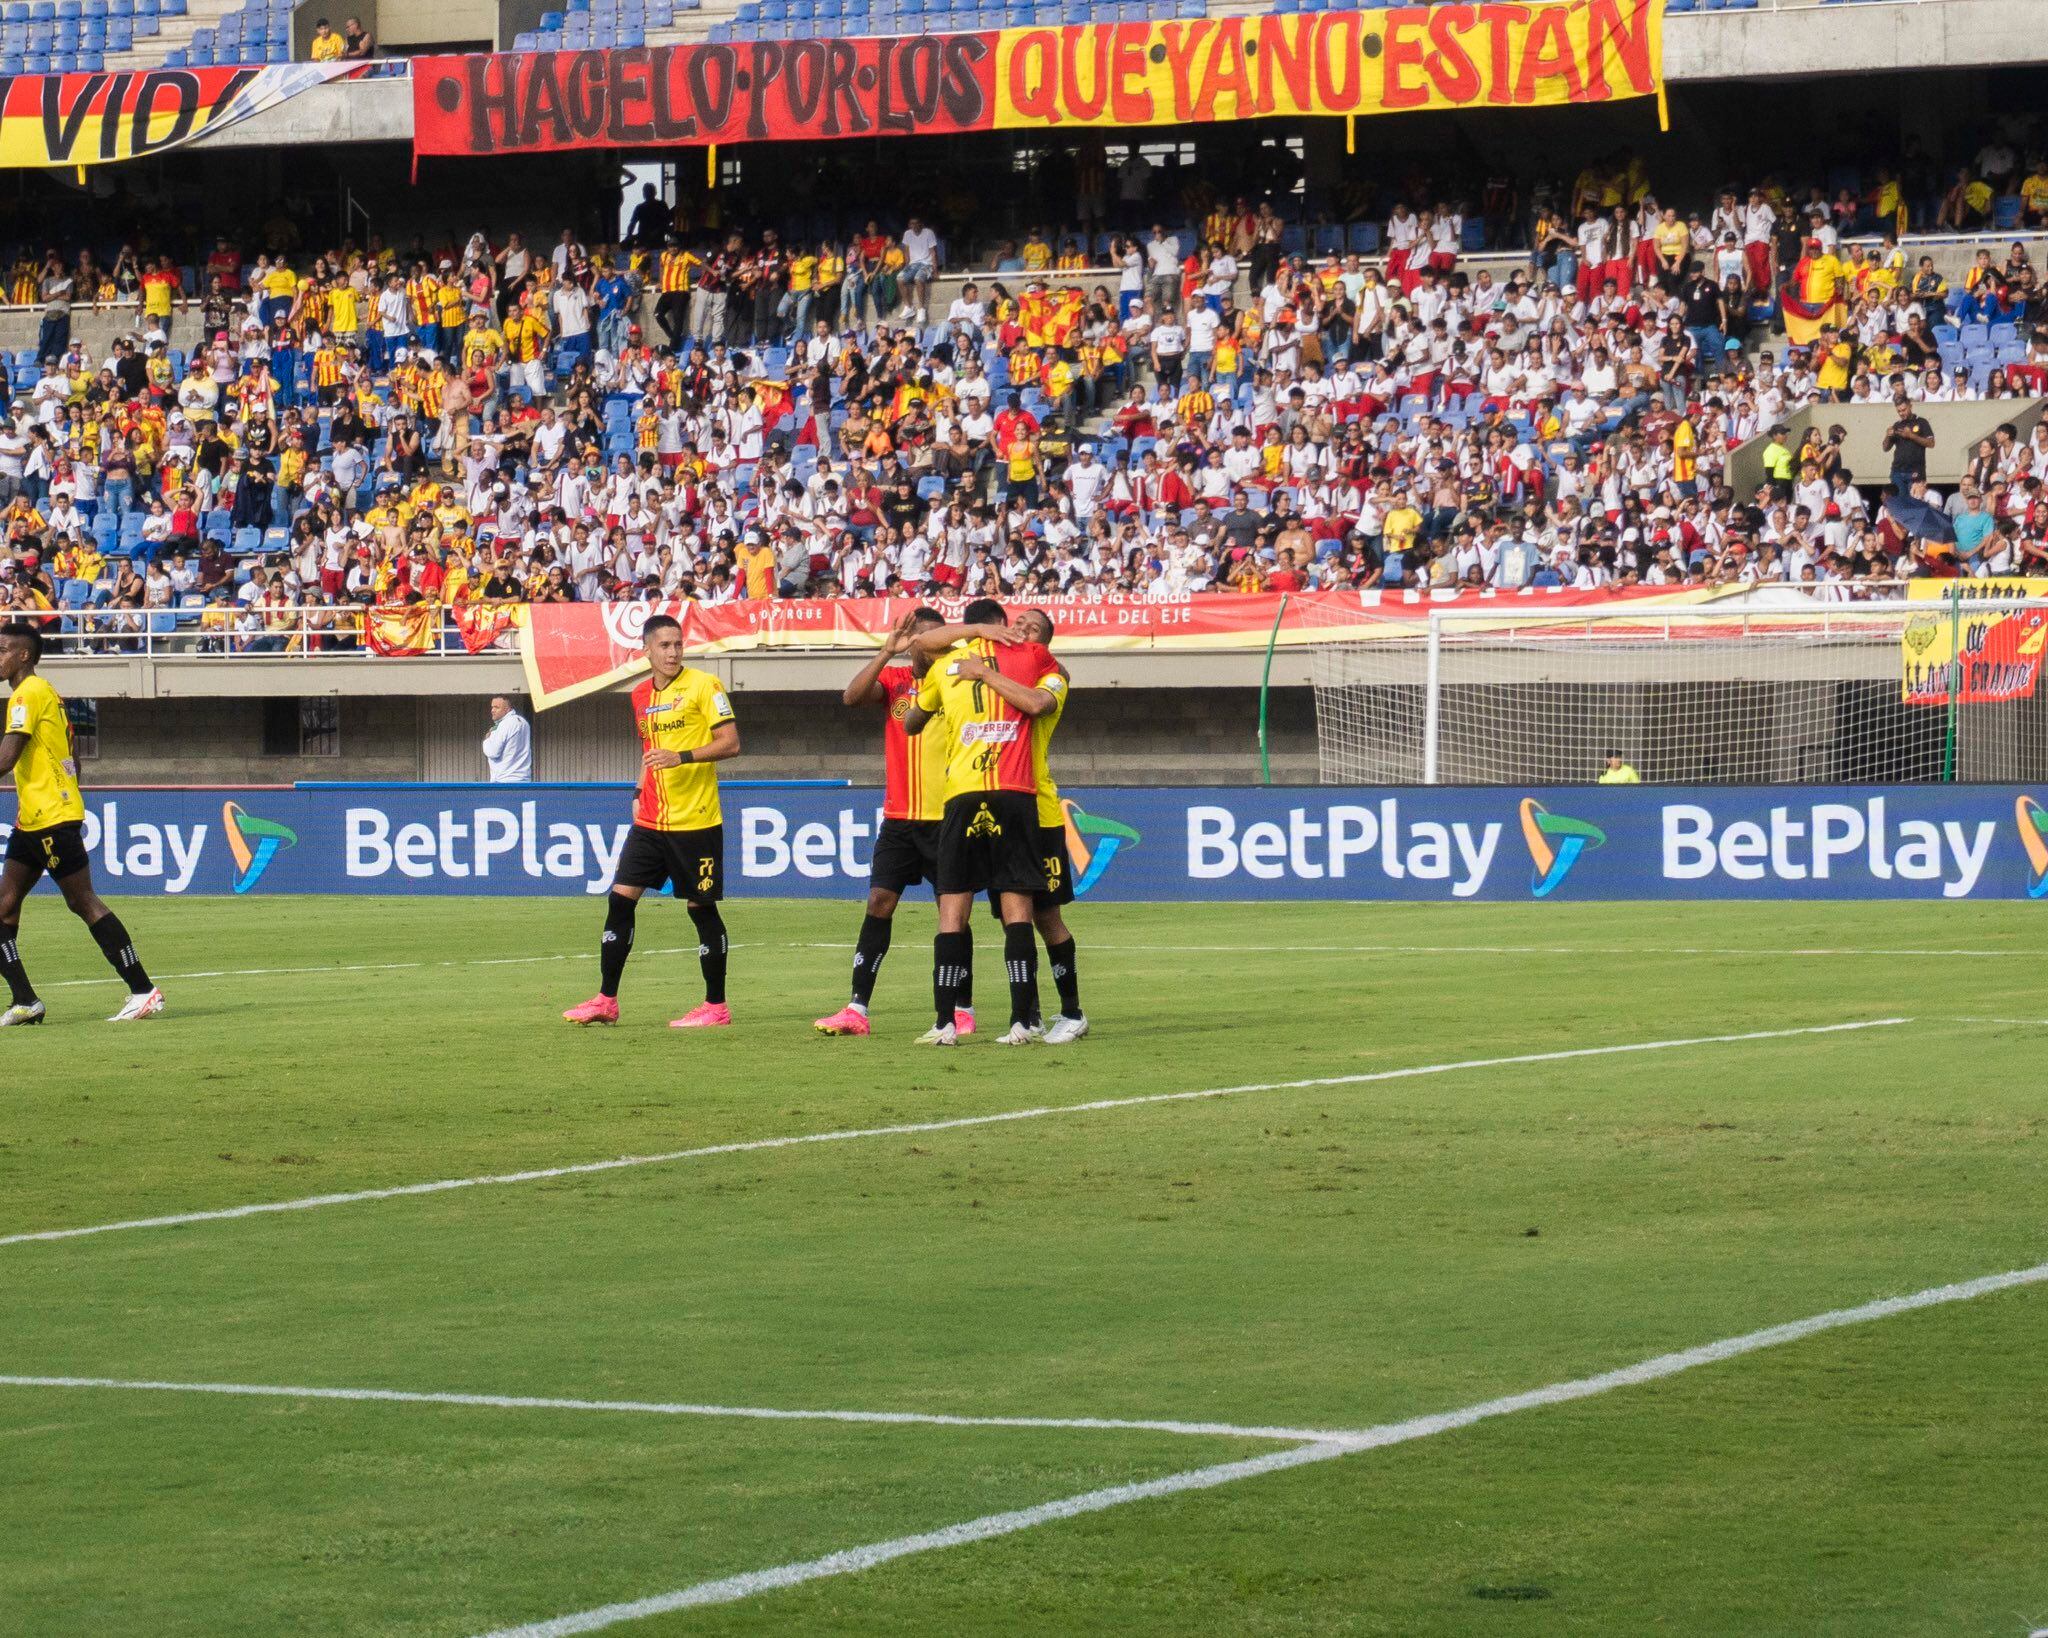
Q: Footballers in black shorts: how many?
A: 5